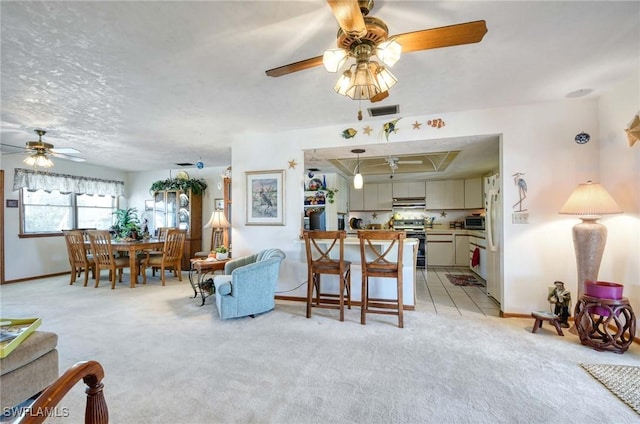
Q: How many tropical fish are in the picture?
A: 3